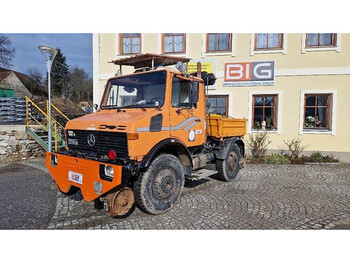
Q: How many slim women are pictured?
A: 0